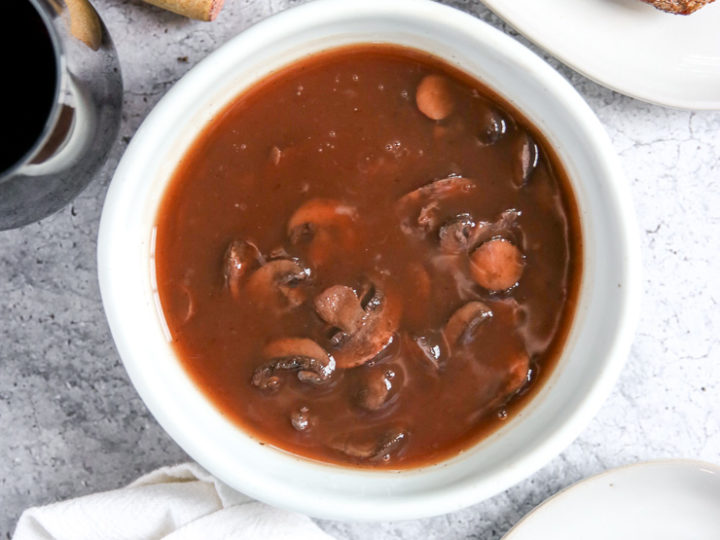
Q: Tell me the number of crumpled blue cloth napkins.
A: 0